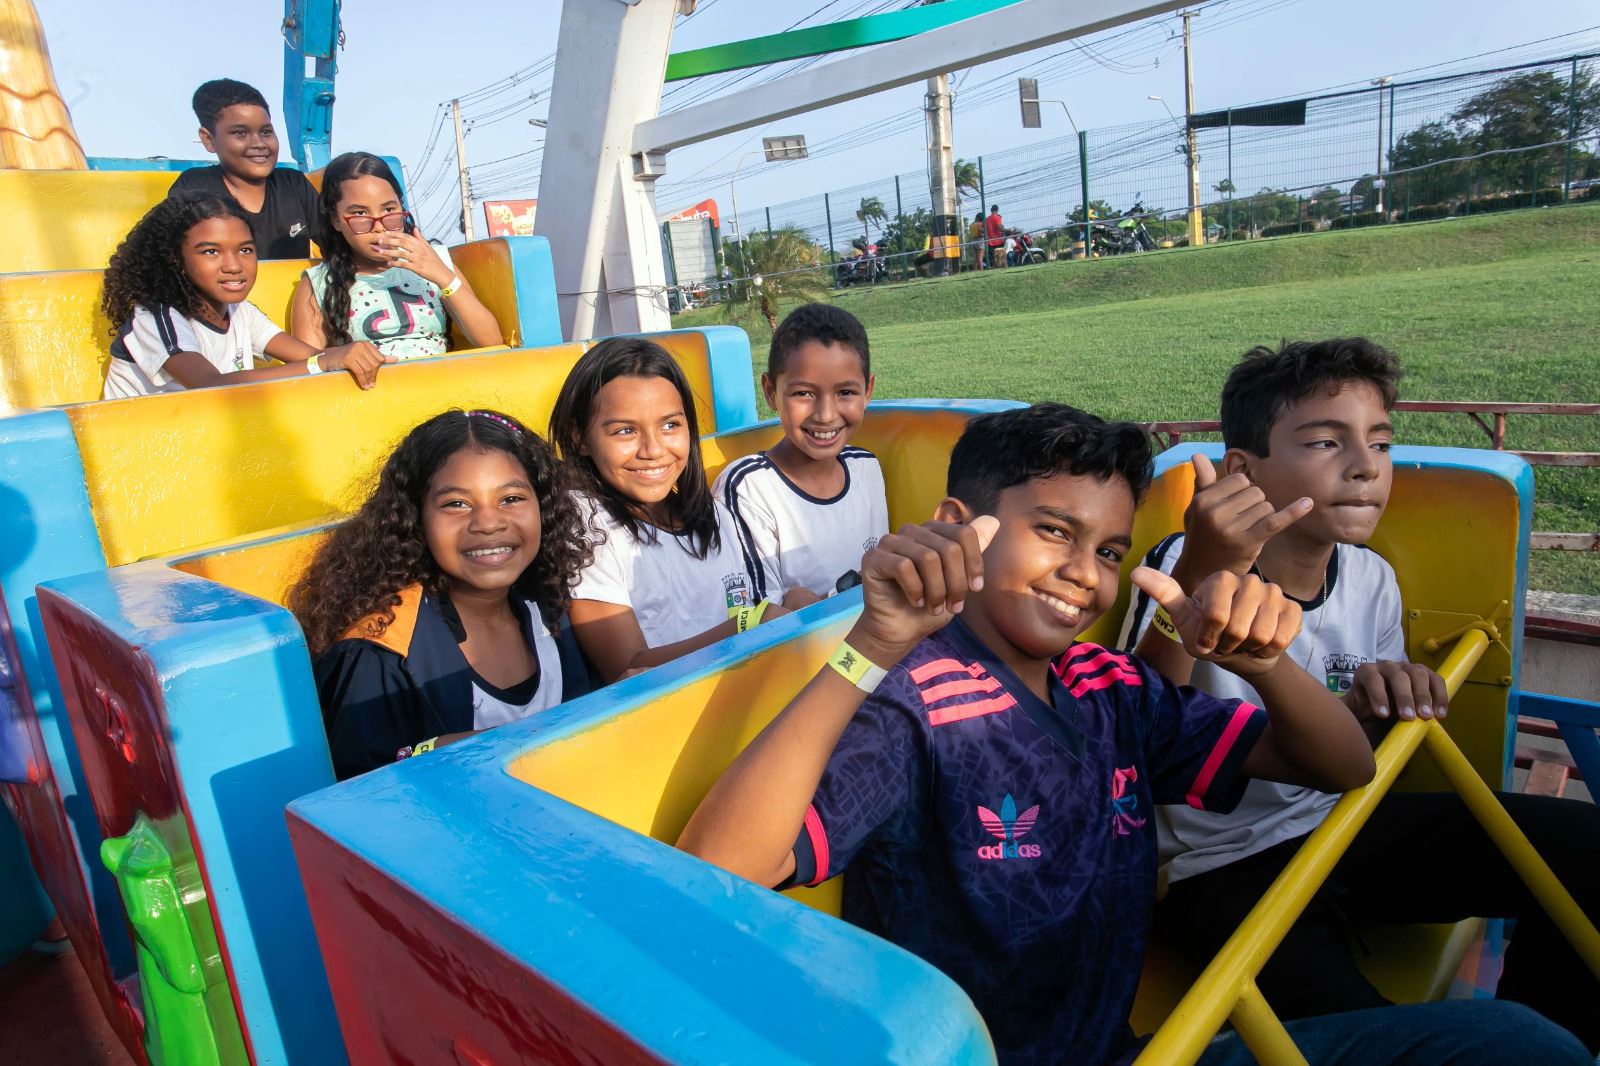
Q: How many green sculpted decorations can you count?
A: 1